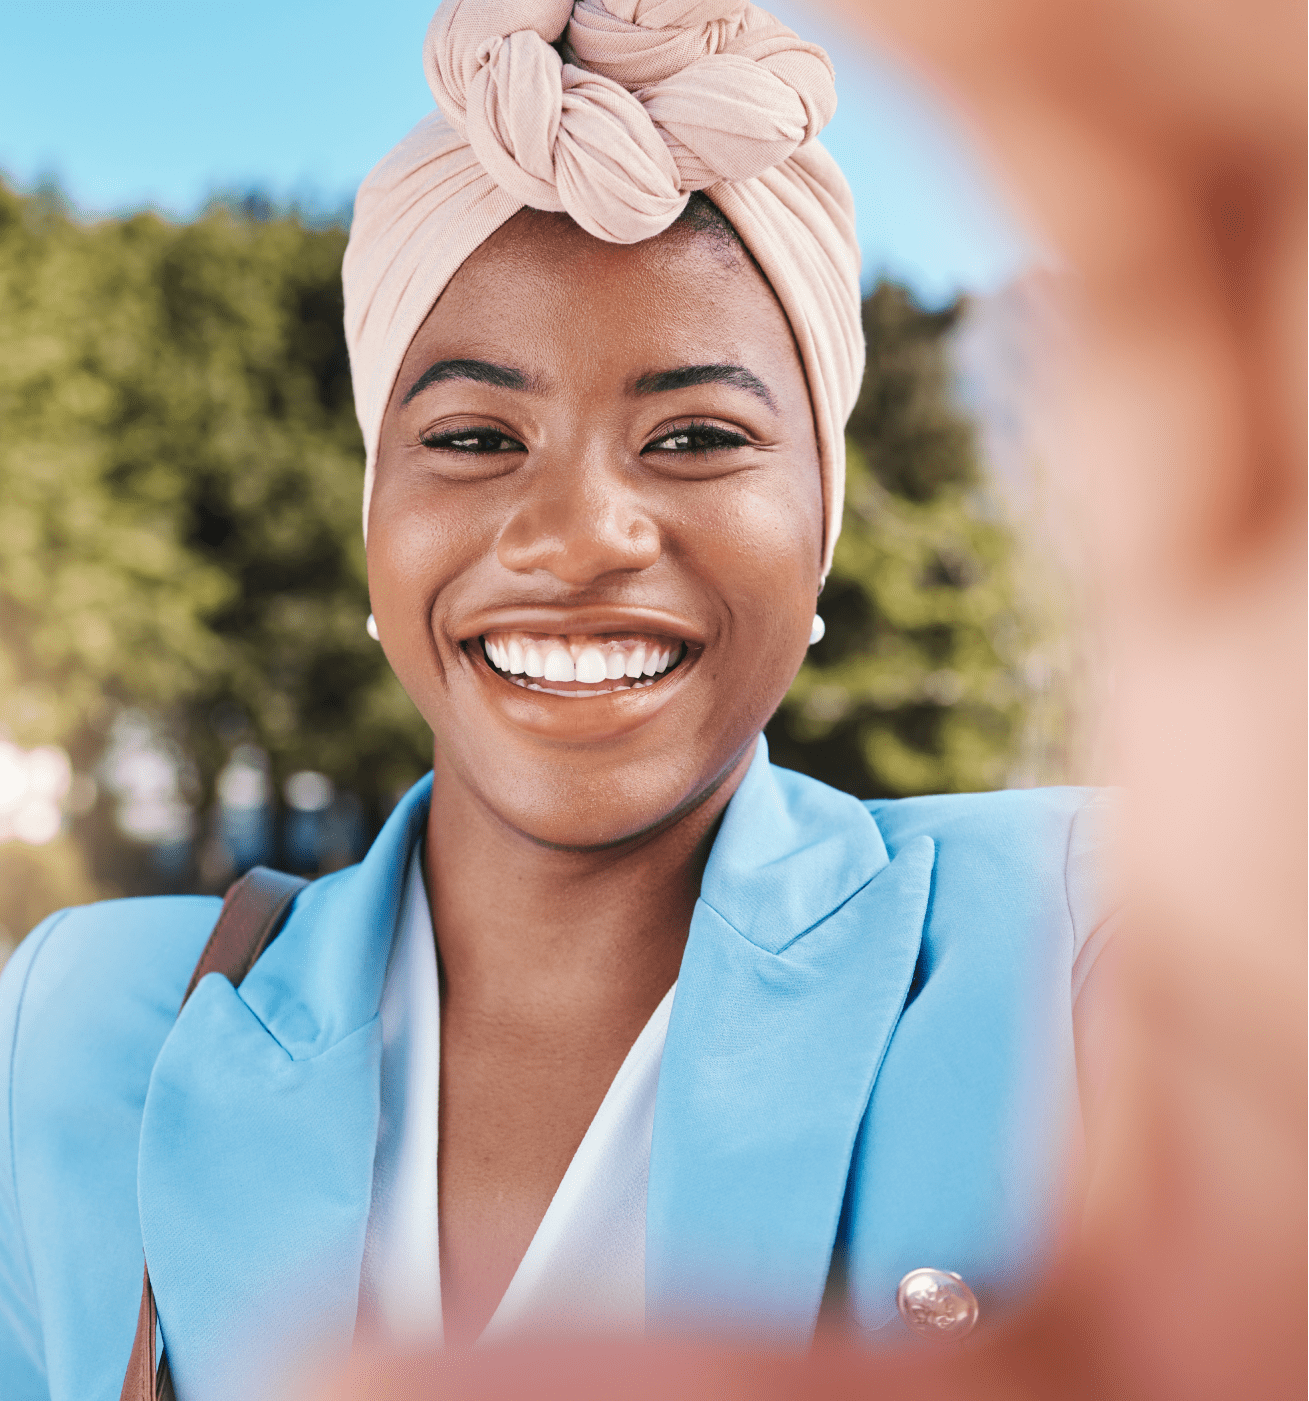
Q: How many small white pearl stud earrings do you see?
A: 2